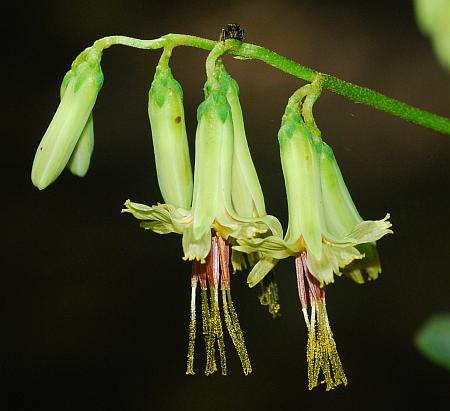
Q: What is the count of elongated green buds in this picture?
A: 3